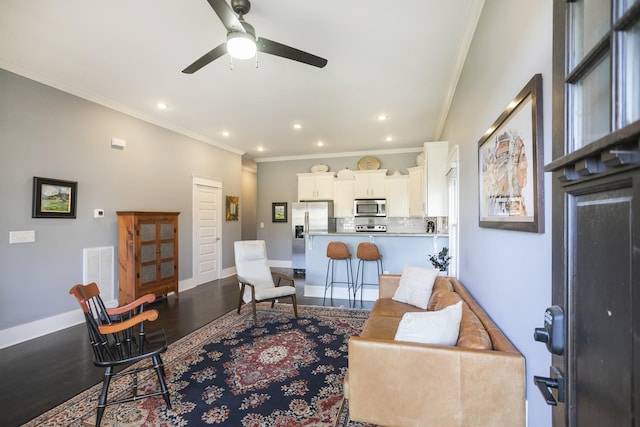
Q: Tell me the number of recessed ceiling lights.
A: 7